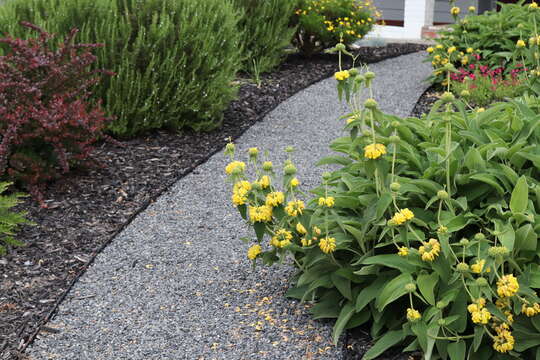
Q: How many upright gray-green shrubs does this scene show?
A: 2